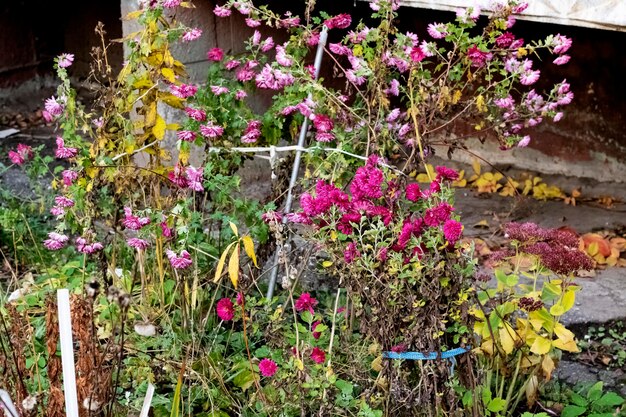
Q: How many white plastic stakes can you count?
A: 3